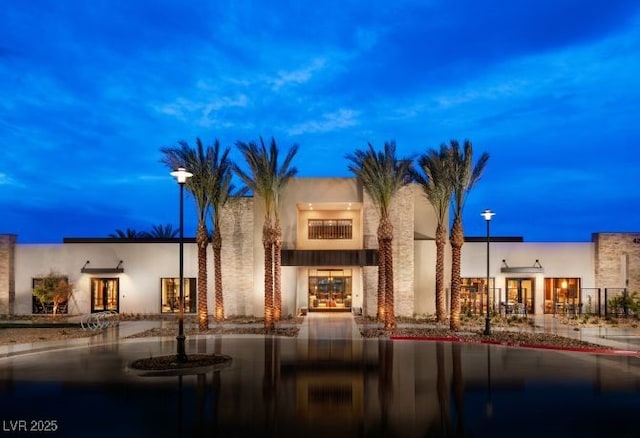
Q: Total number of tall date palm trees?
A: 8